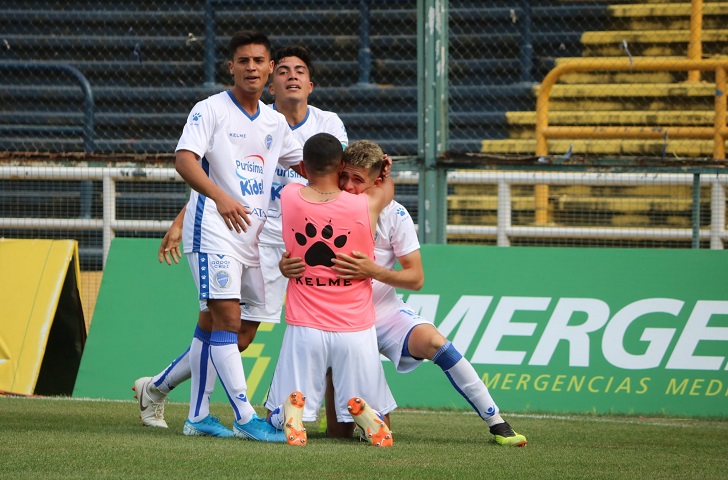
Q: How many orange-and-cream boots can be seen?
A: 2